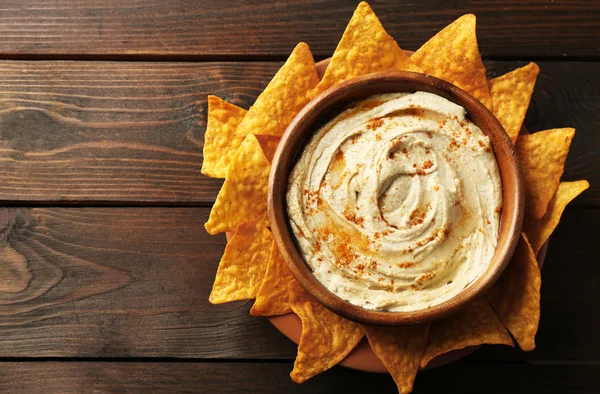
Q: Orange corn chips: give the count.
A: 14